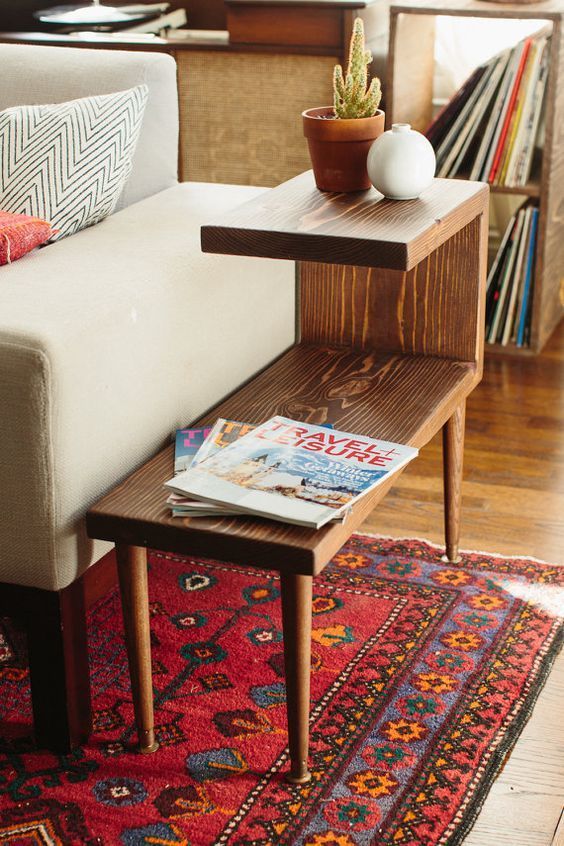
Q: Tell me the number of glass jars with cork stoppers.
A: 0